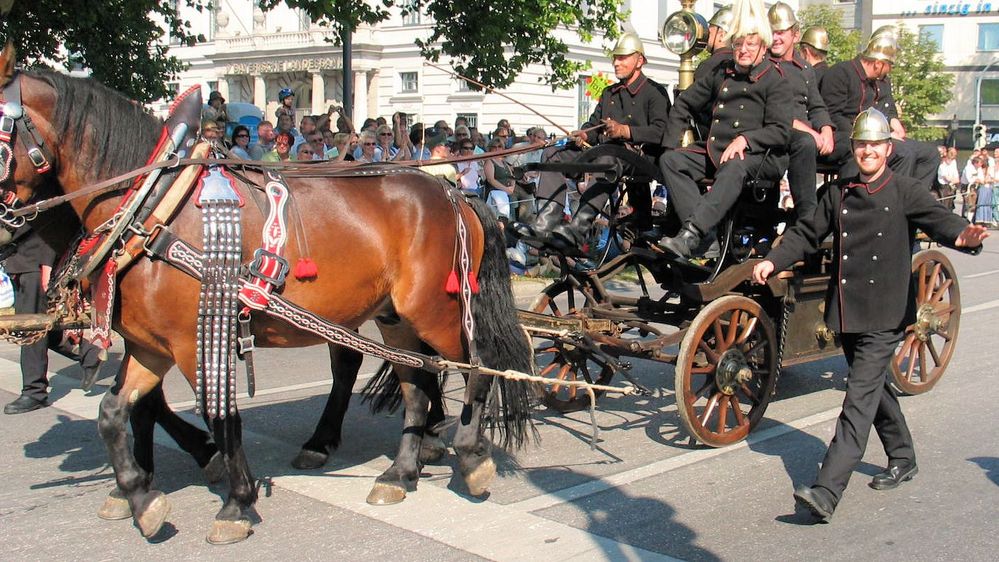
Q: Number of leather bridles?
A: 1